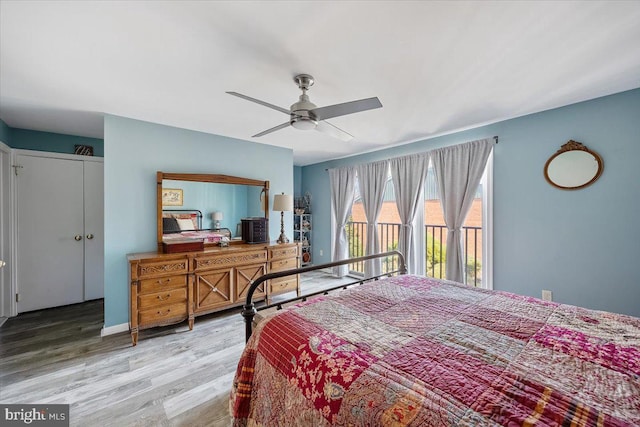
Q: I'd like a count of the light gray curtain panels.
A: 4